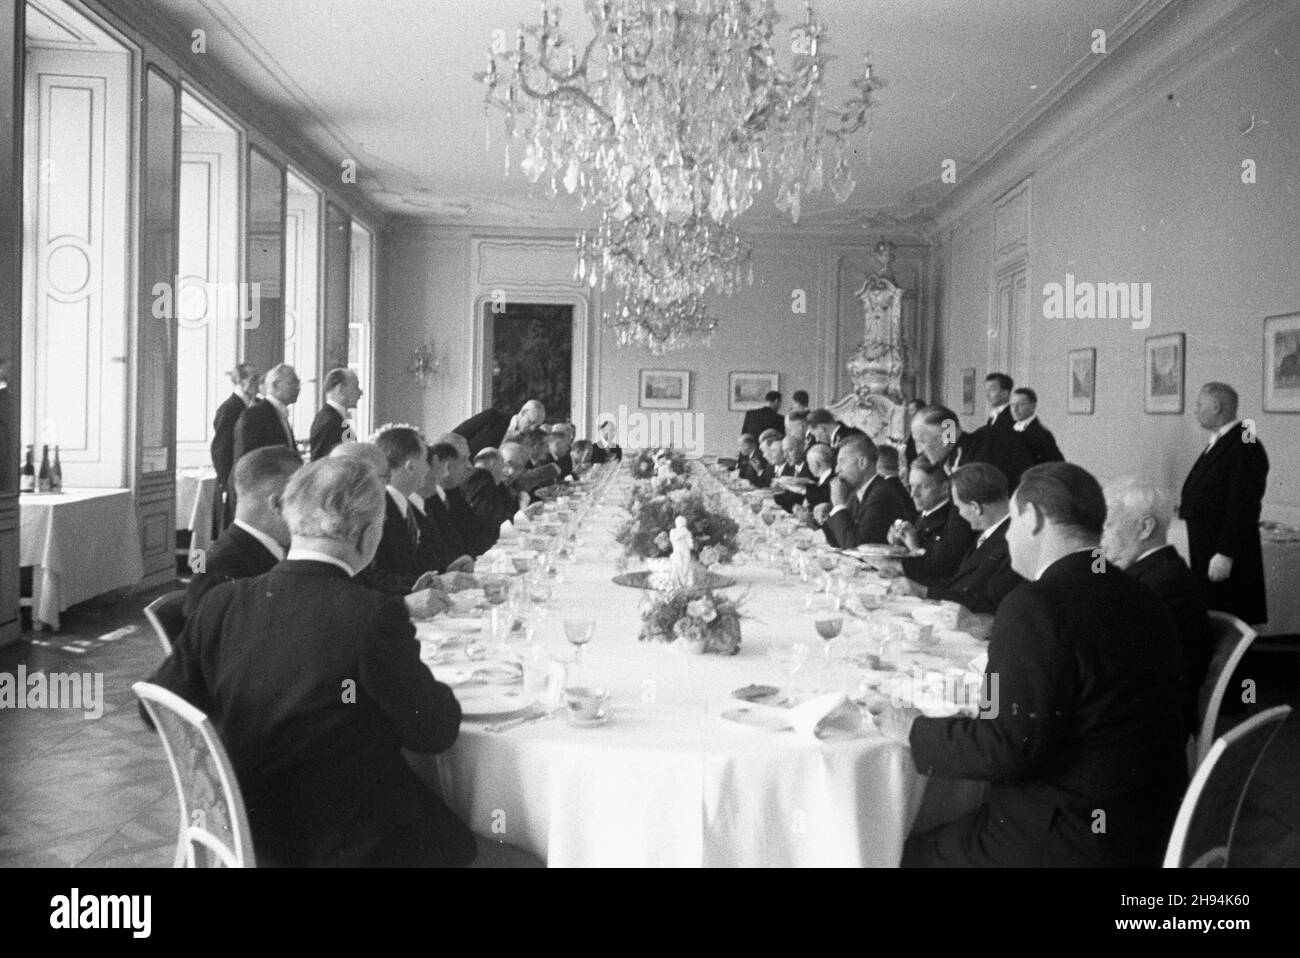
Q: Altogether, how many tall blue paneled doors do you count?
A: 0